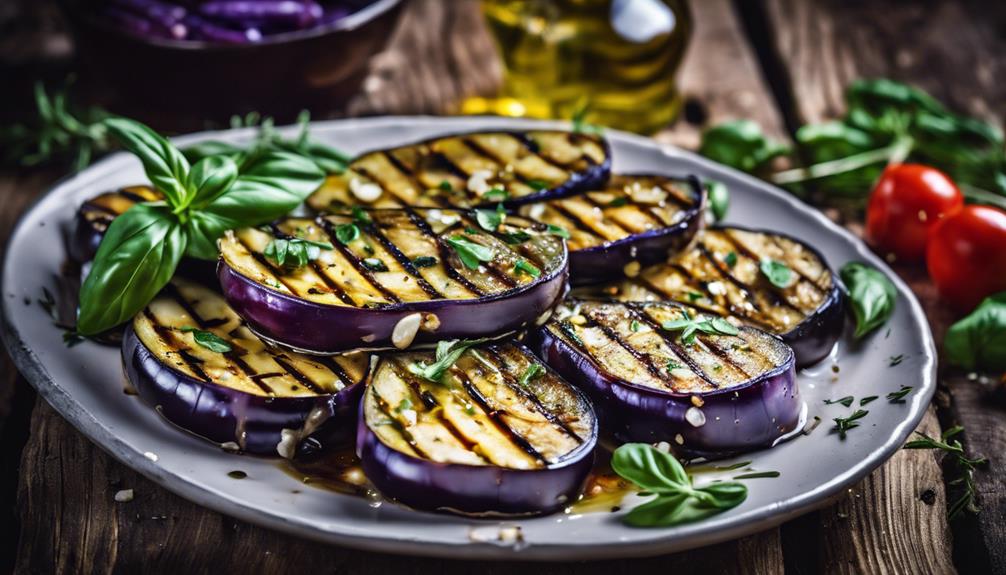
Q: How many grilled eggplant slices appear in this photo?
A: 8